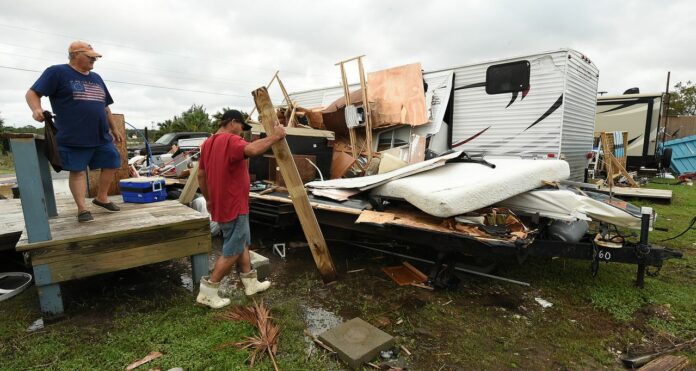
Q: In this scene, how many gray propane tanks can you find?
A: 1